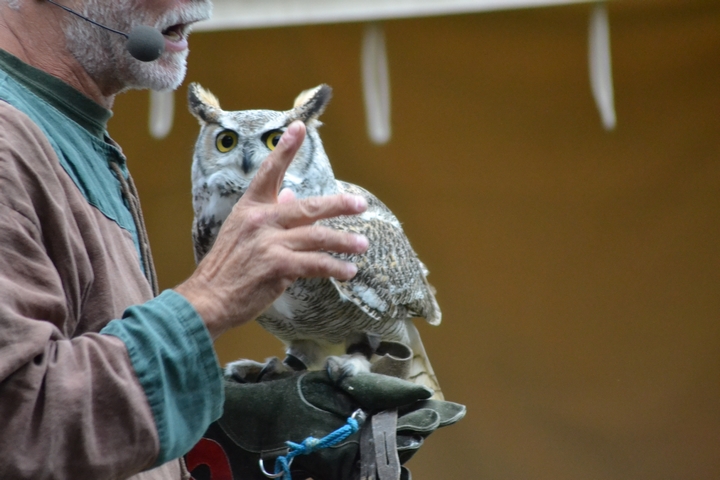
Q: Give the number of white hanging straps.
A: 3